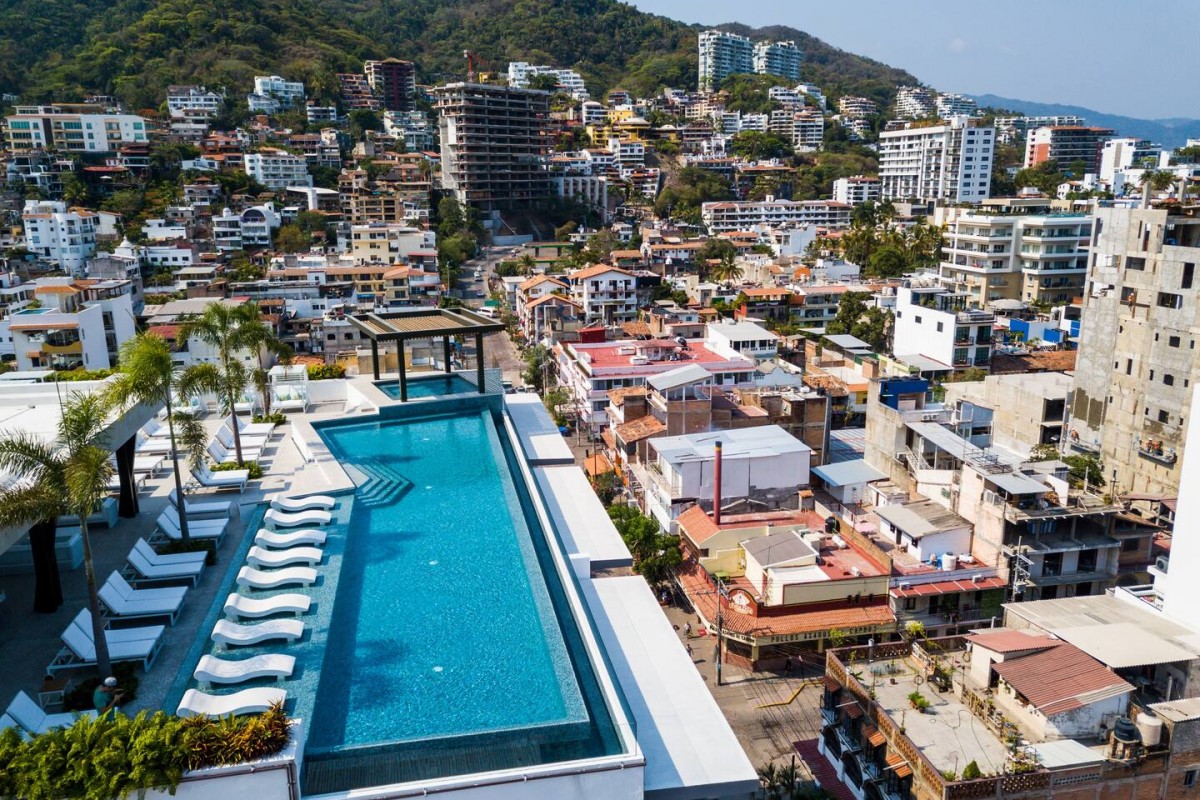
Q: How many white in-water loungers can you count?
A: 9